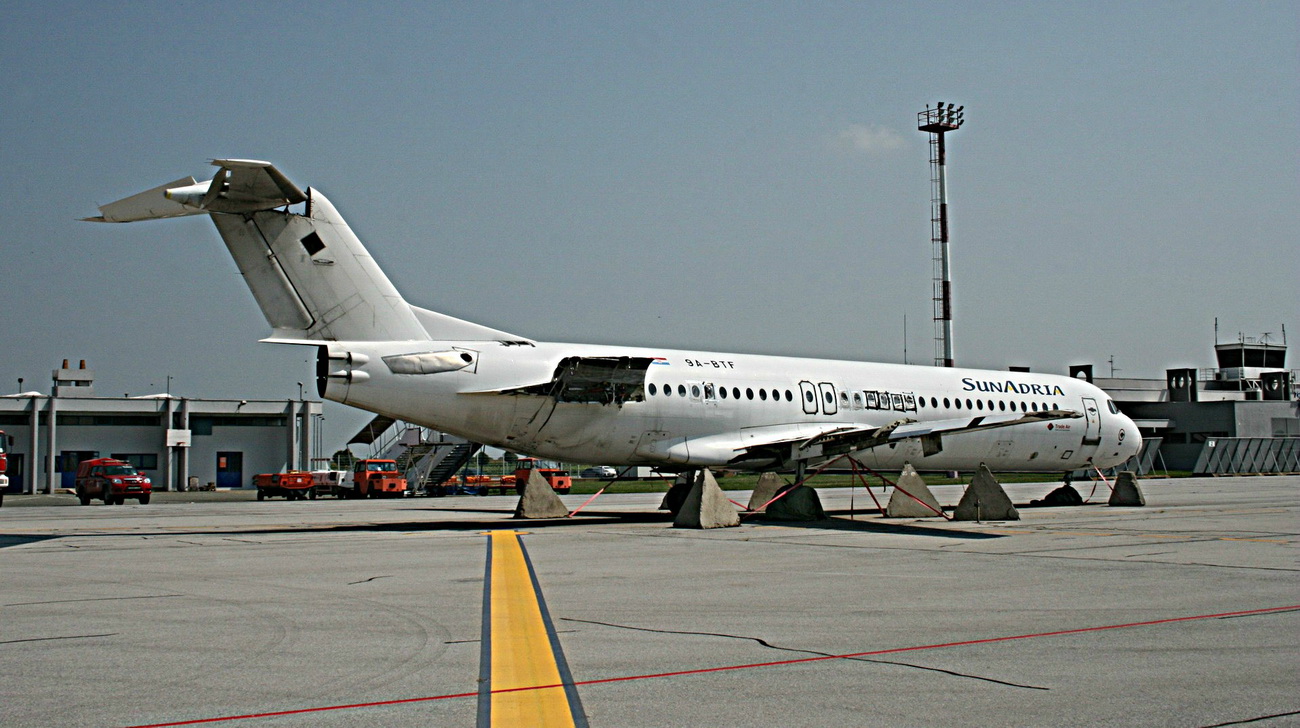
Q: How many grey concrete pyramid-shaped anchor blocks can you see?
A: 6